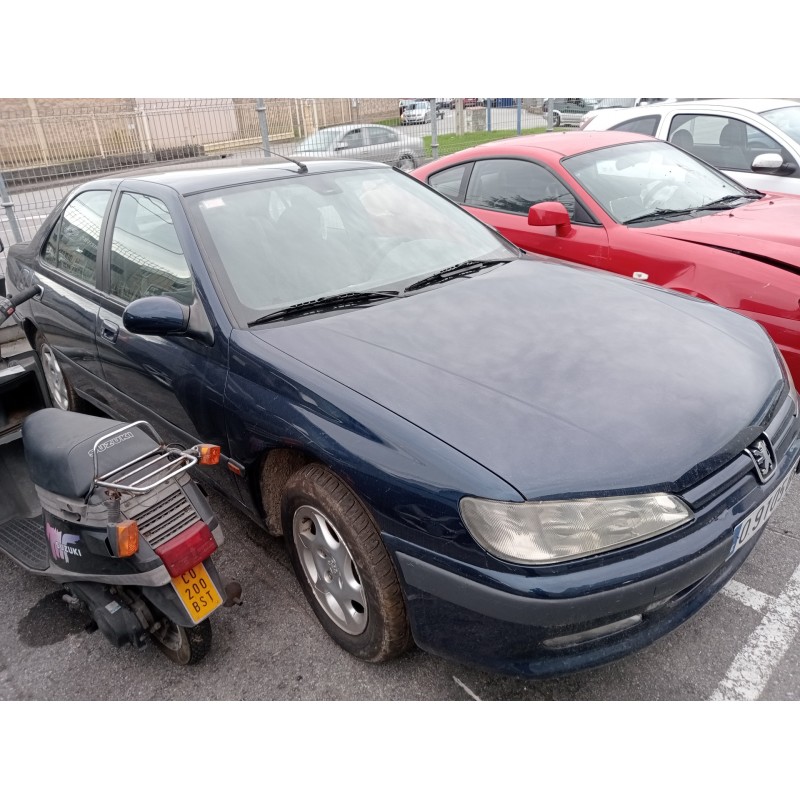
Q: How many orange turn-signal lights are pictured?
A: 3